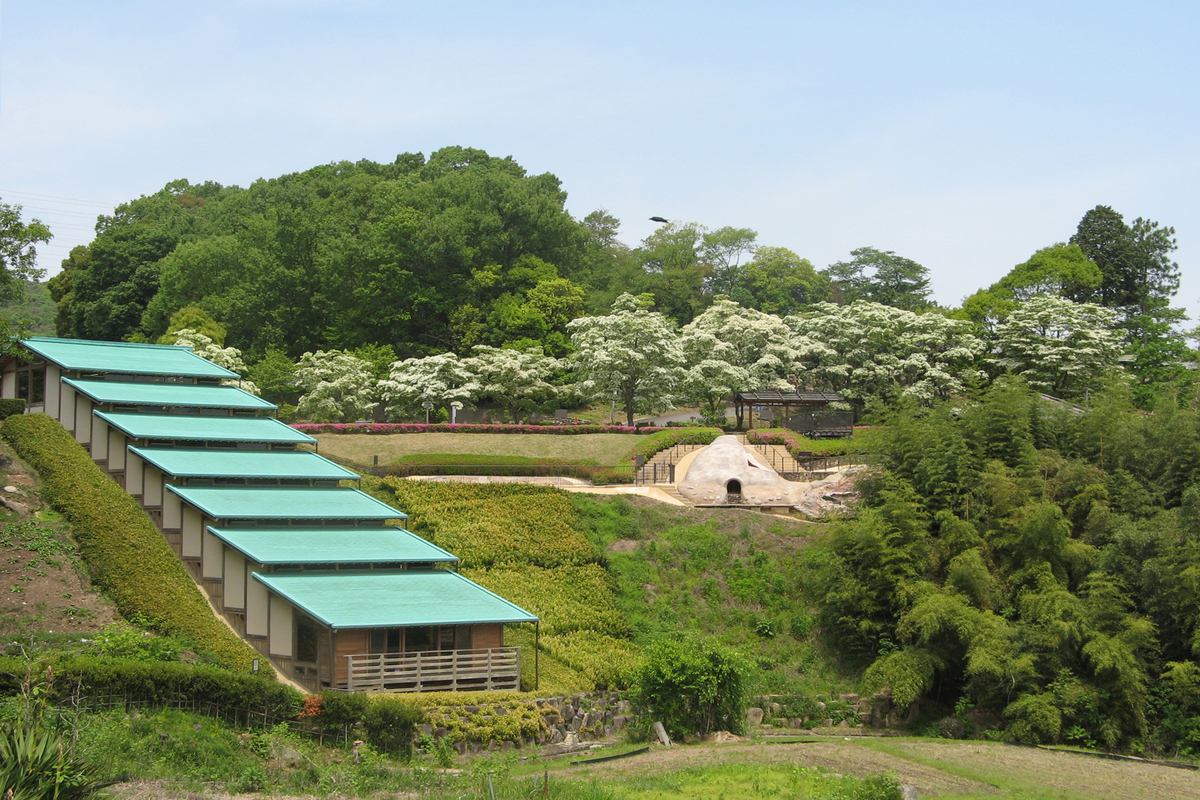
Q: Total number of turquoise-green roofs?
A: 7